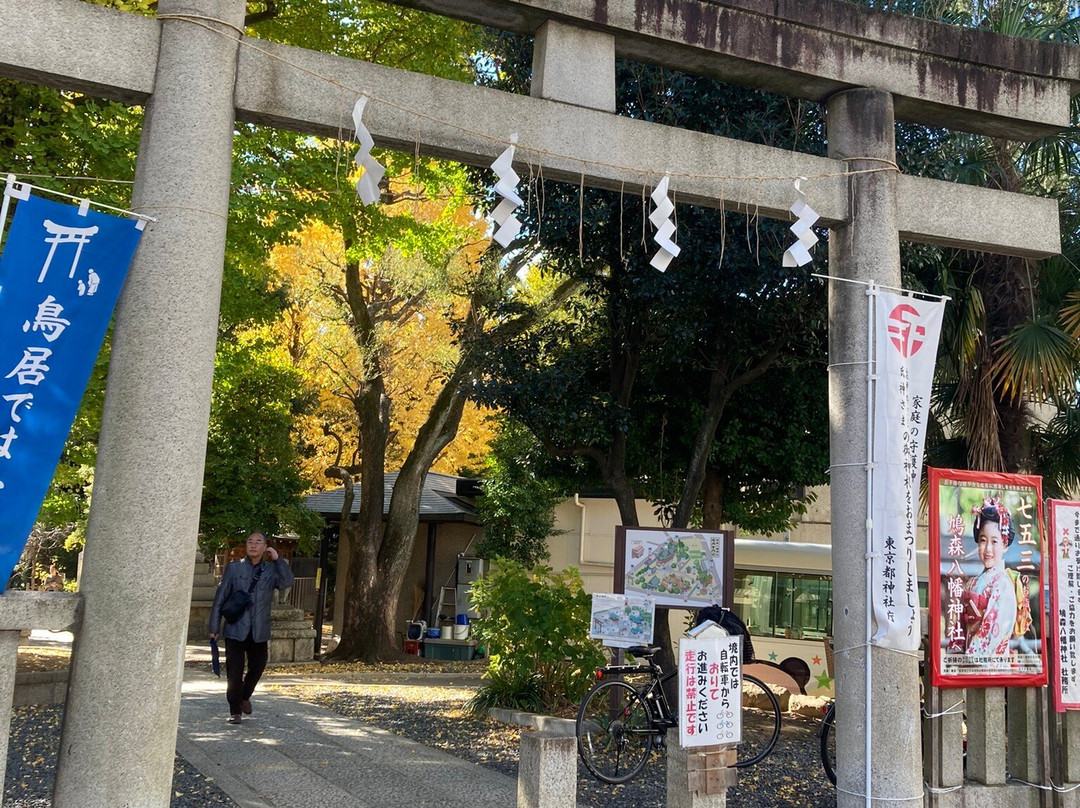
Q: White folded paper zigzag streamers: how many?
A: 4